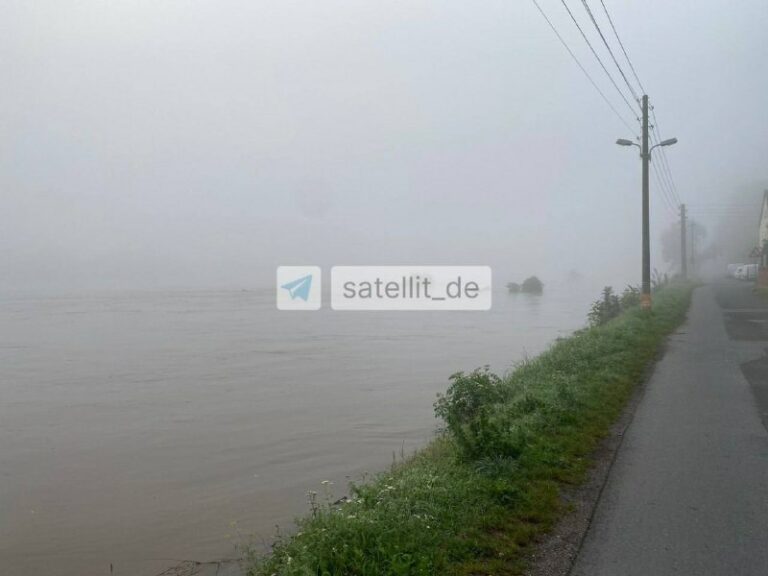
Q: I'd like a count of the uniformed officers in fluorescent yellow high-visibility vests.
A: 0